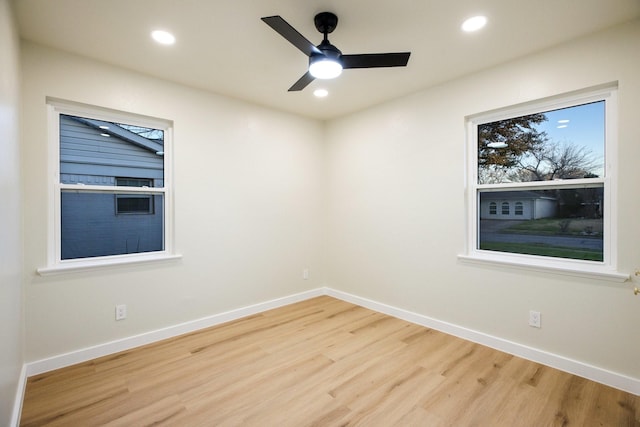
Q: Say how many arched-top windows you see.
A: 3